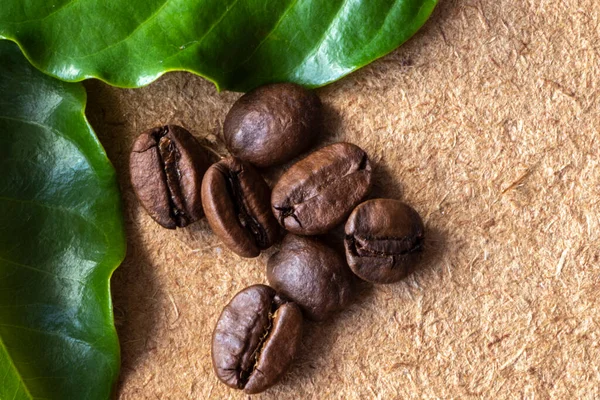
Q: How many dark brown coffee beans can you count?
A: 7